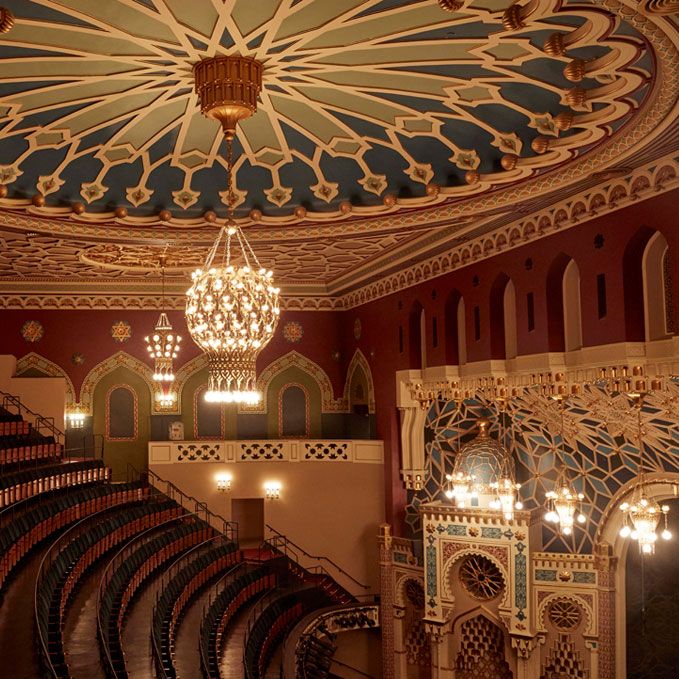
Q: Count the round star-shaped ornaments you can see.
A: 3